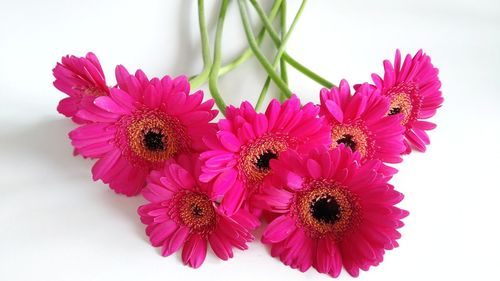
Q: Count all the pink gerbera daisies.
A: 7